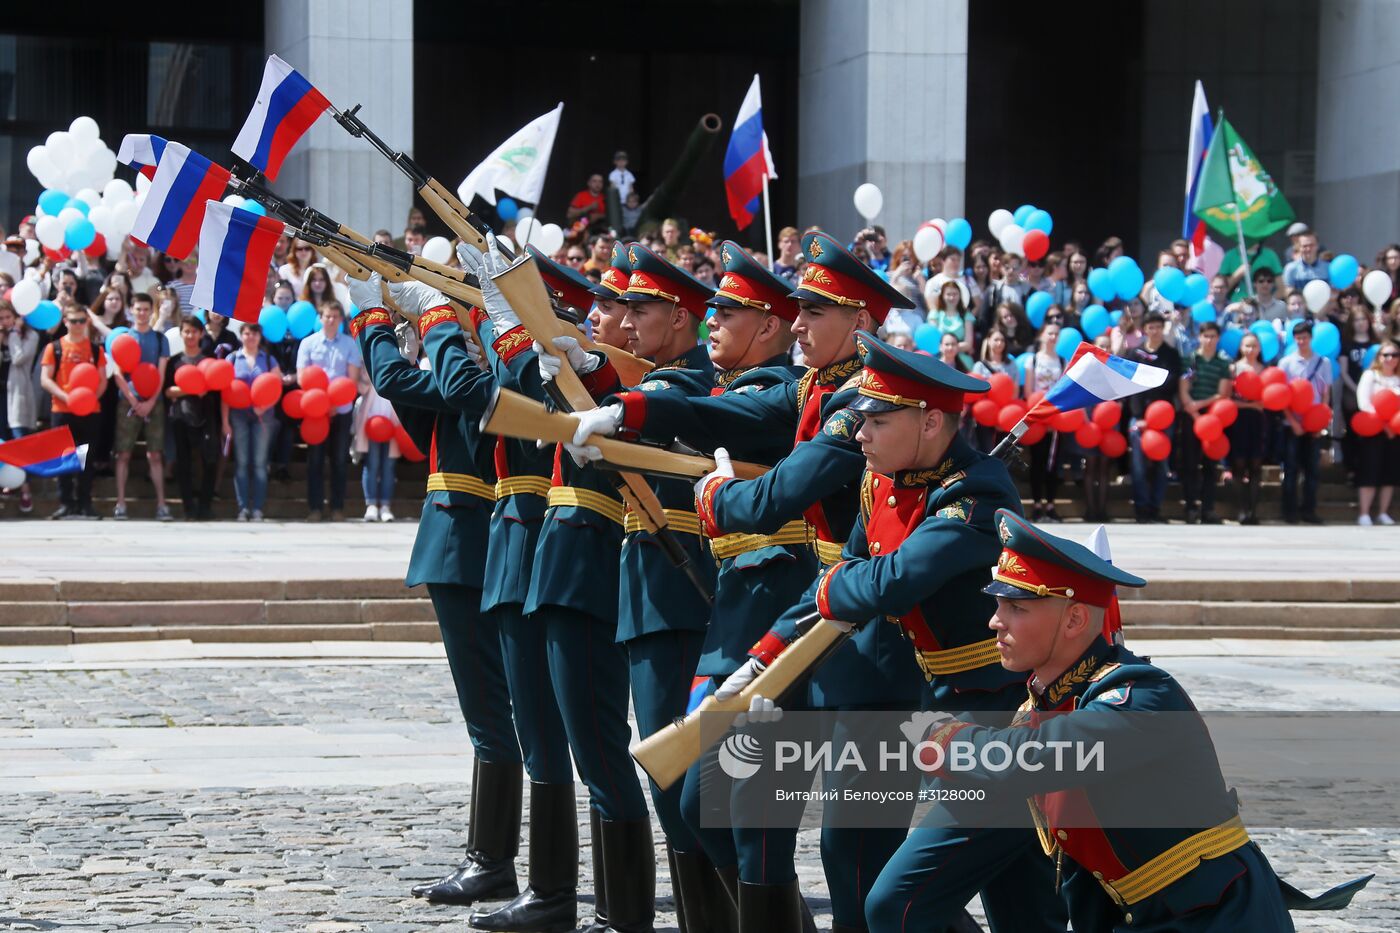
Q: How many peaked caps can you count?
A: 7